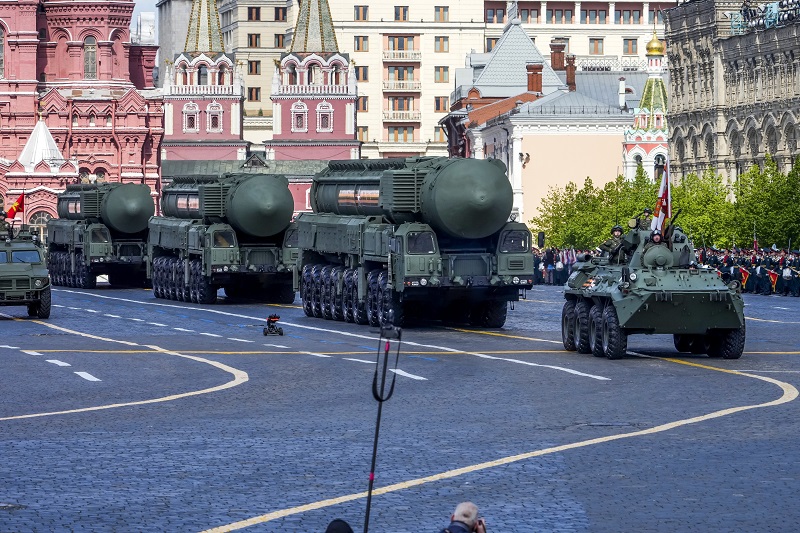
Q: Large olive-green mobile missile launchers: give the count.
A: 3